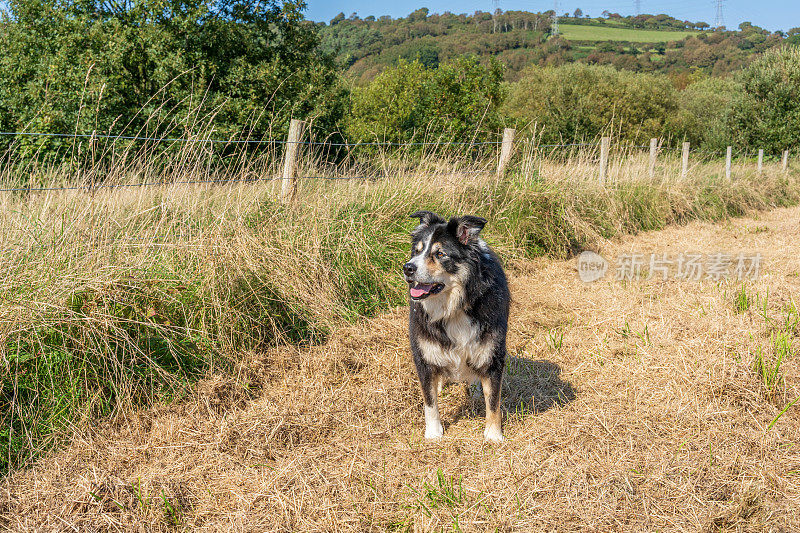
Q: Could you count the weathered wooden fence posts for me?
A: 8